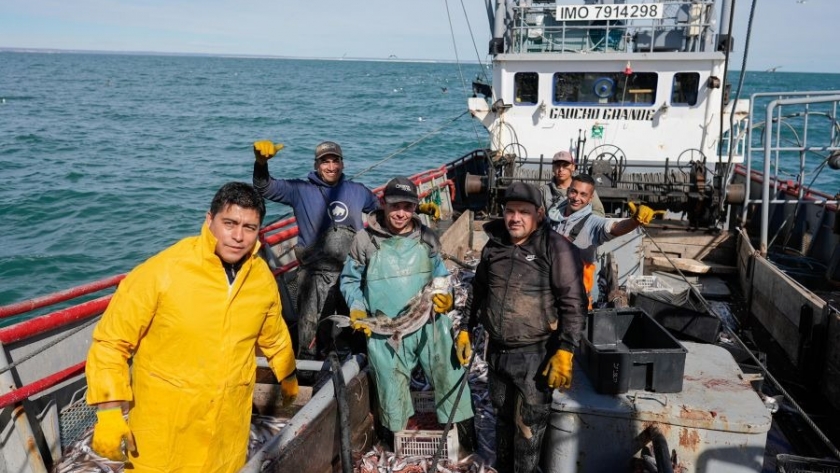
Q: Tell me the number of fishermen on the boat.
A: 6